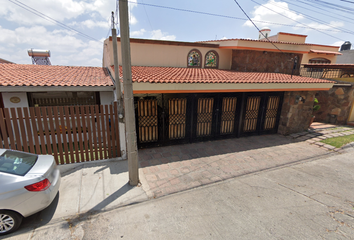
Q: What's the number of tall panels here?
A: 6